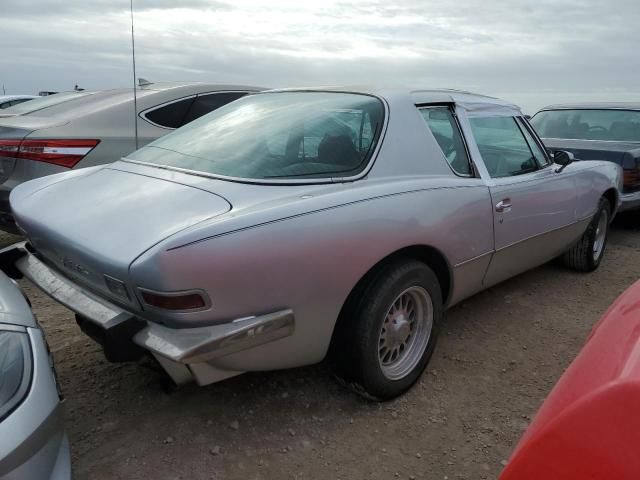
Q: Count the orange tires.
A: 0